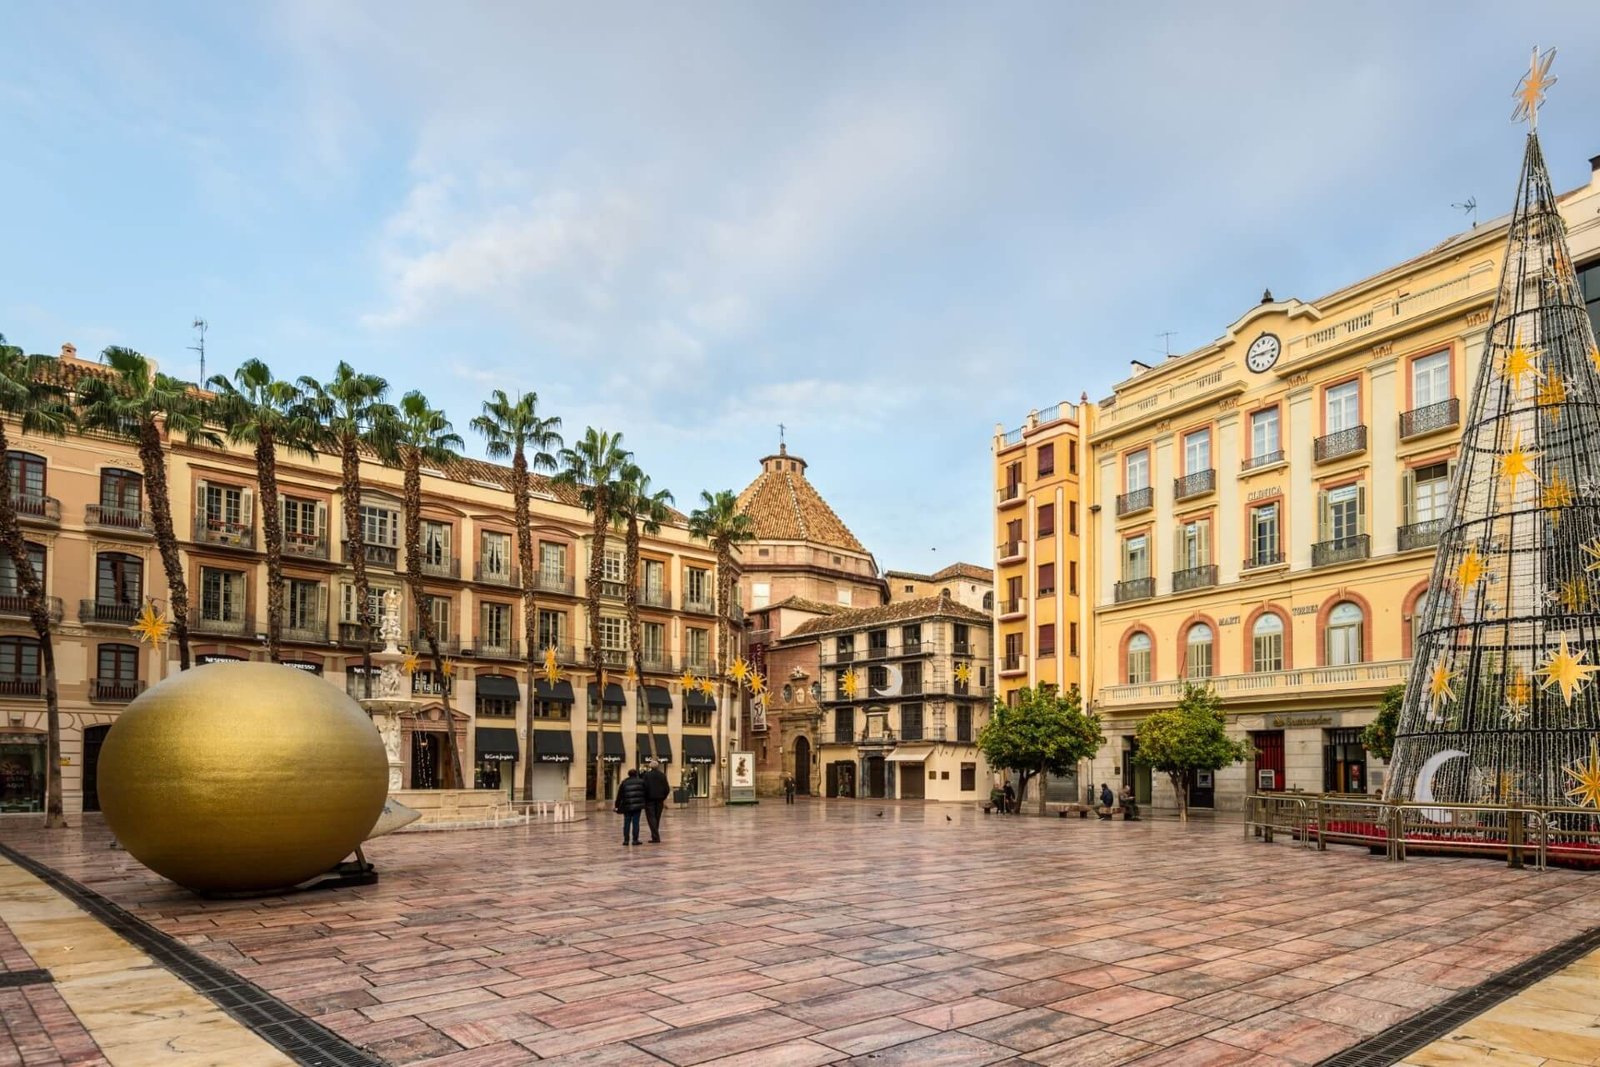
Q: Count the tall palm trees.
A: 9